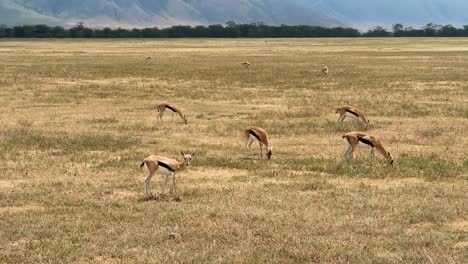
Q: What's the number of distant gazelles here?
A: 3